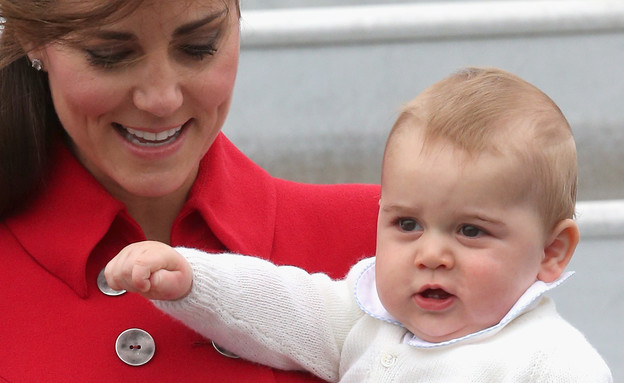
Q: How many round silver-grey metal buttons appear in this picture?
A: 3